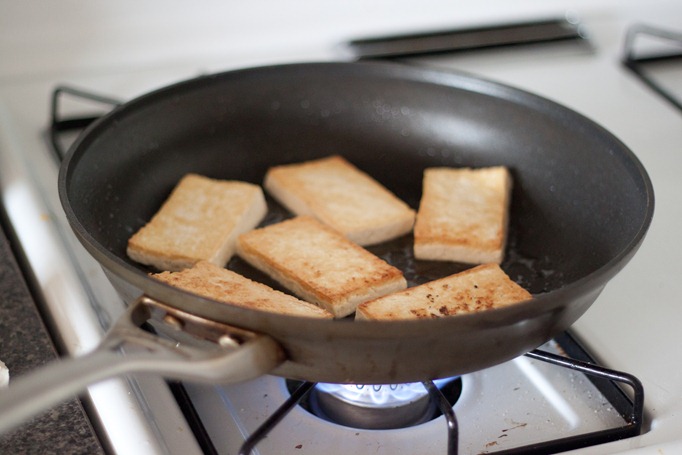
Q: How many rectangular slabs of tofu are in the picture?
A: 6